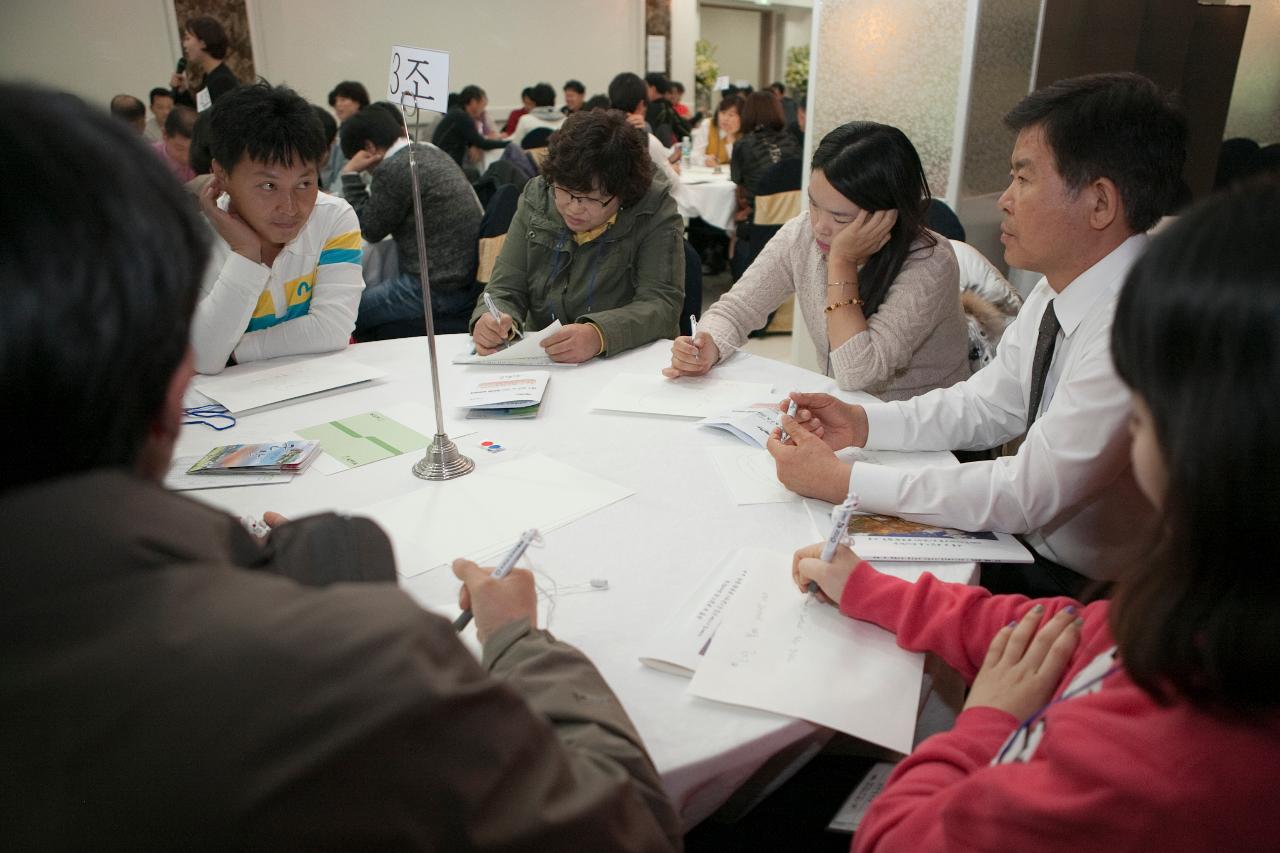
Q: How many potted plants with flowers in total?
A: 2